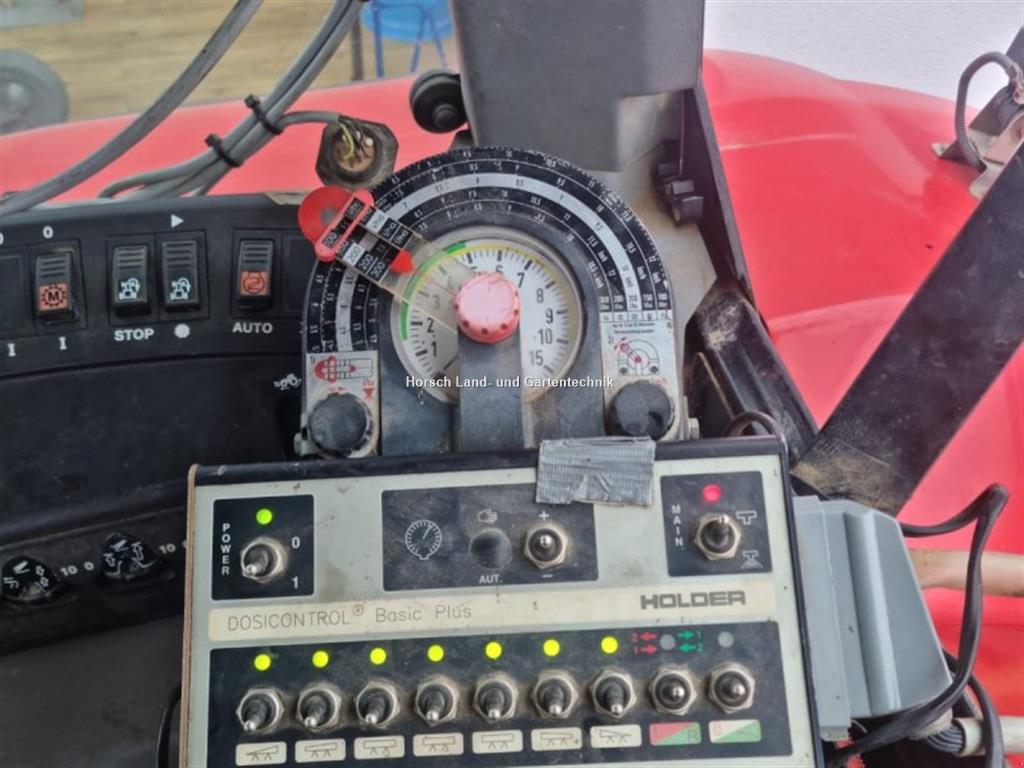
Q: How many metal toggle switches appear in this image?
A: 12